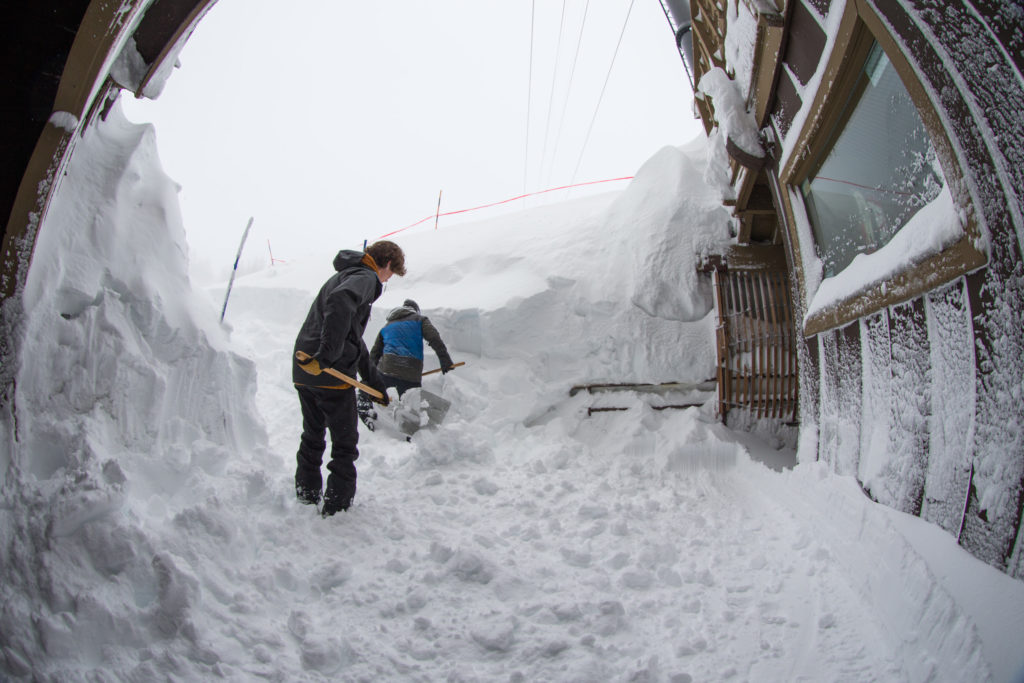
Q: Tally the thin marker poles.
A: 4